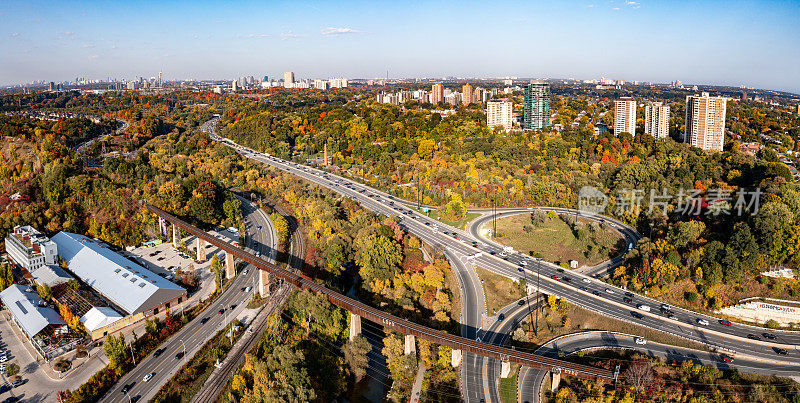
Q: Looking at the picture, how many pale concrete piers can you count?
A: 10